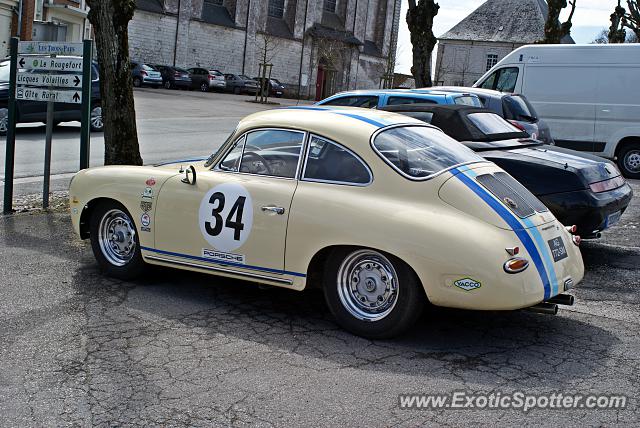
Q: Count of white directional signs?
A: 3